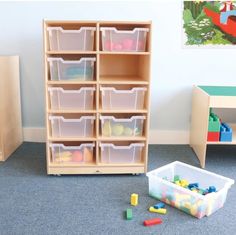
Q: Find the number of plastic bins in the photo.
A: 10